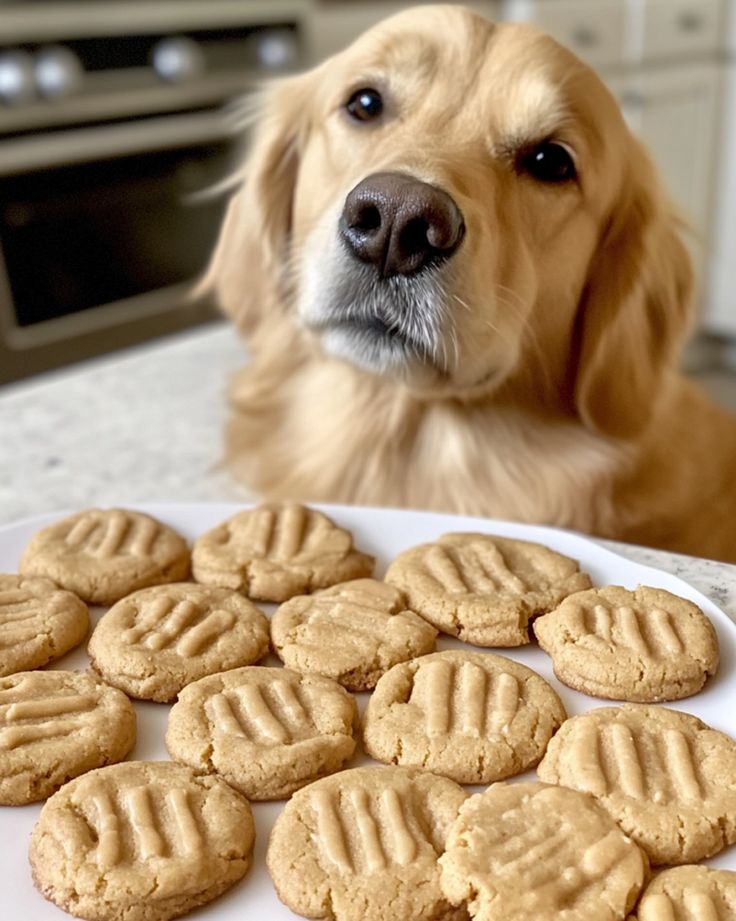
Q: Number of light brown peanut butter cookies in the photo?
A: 15